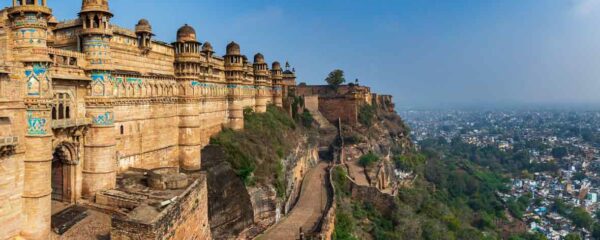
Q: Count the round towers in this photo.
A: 6